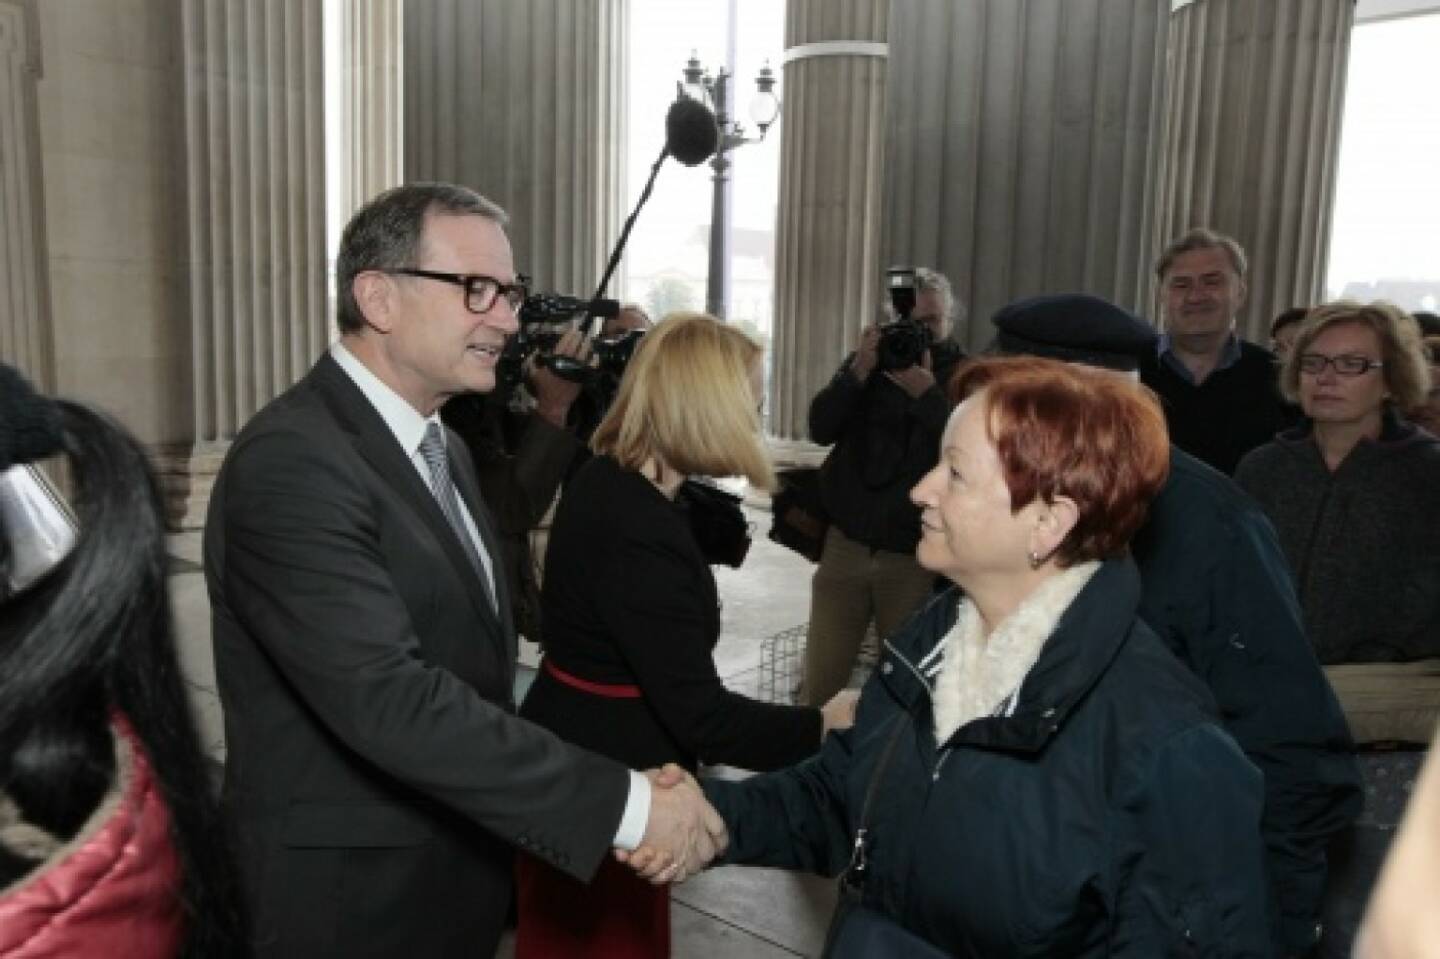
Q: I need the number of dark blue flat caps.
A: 1